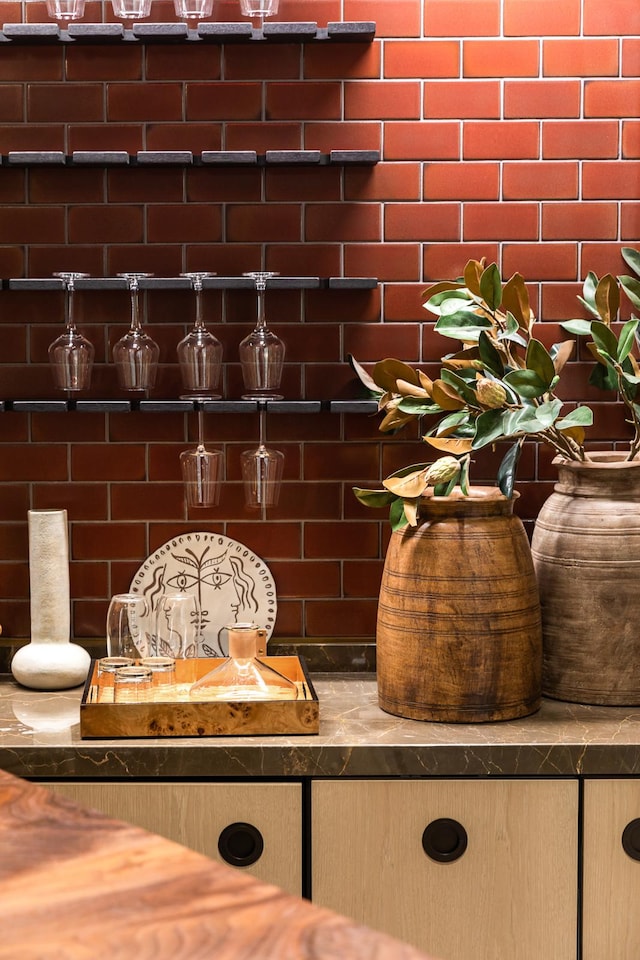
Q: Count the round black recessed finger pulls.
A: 3